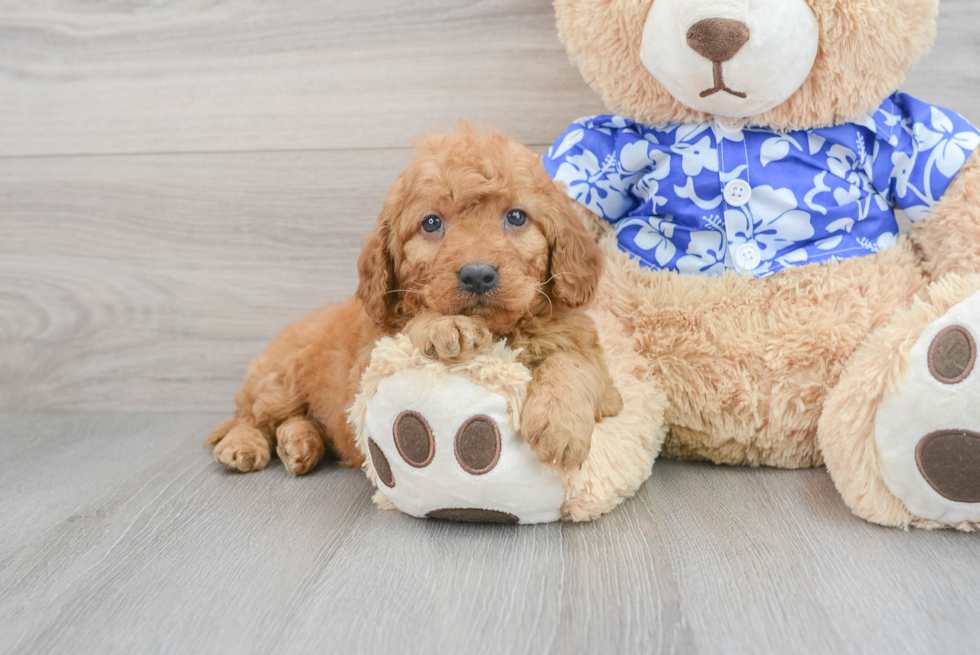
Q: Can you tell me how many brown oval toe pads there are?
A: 4